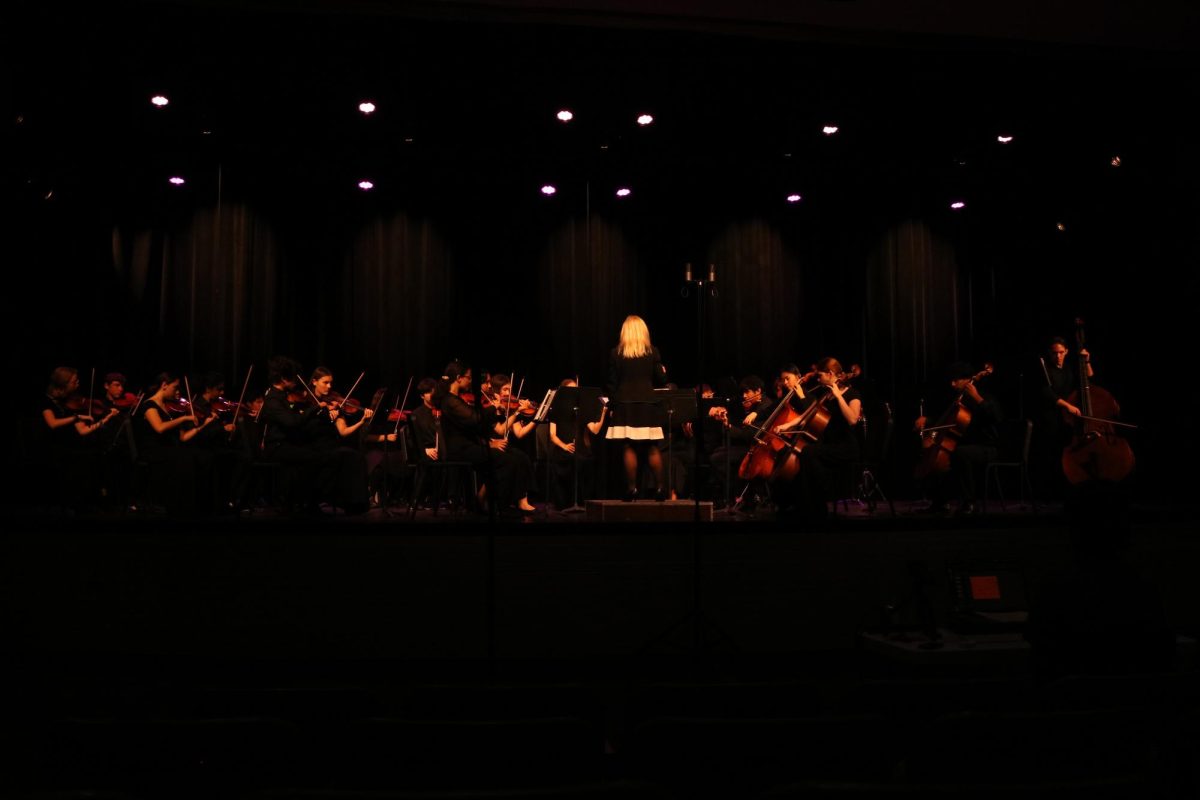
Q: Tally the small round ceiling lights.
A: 12